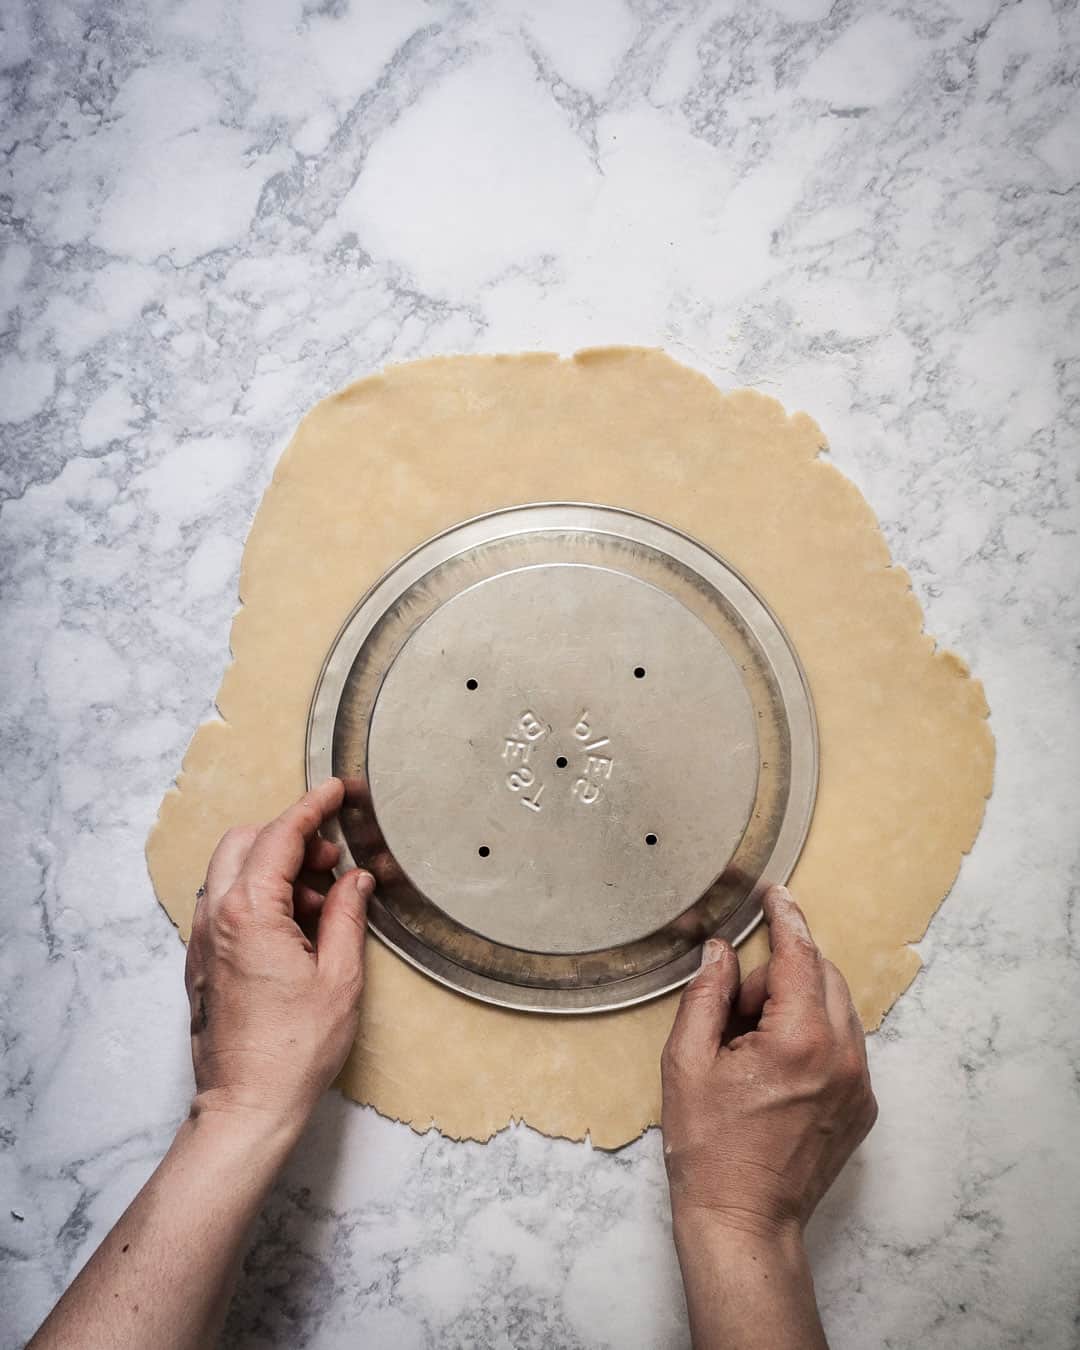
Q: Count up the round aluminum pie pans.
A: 1